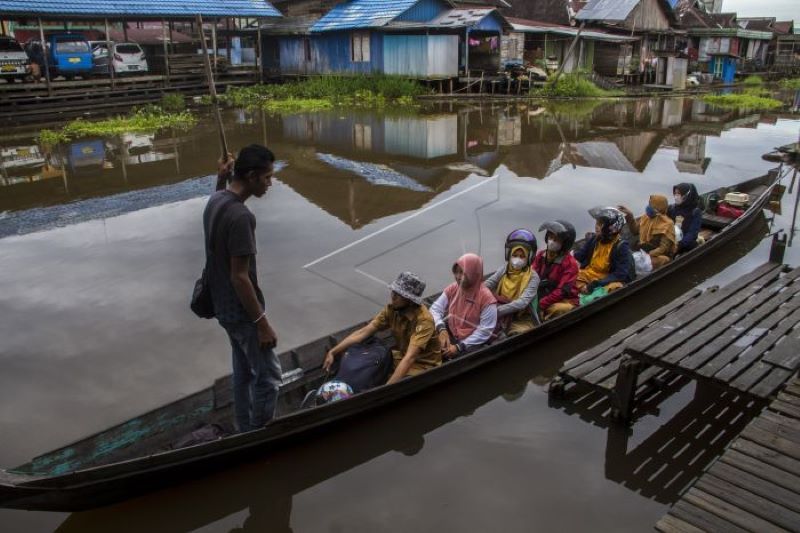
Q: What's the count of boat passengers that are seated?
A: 7